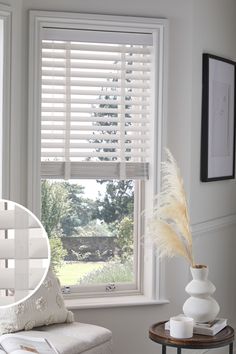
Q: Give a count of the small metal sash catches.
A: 2